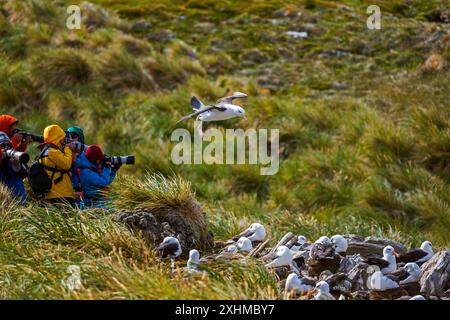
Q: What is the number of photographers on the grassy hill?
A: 5